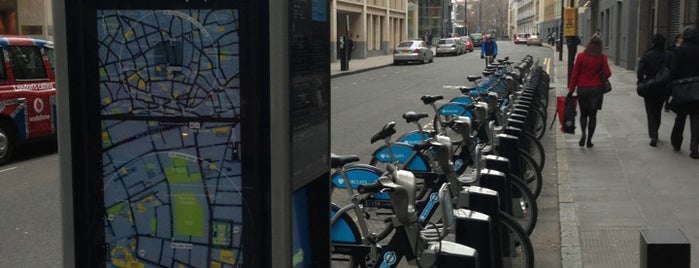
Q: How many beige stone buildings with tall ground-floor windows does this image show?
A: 1